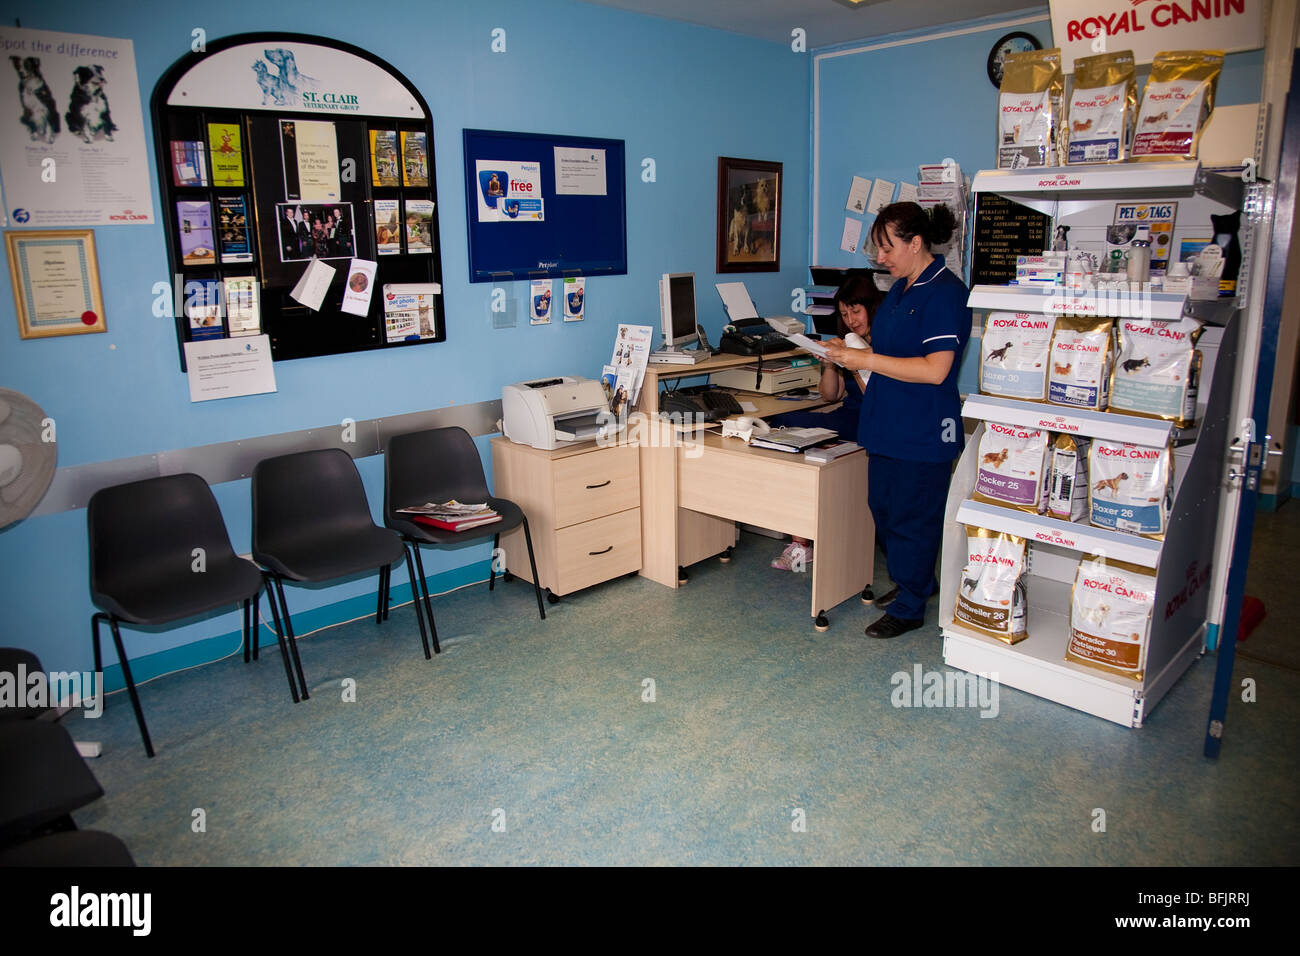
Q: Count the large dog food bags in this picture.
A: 11